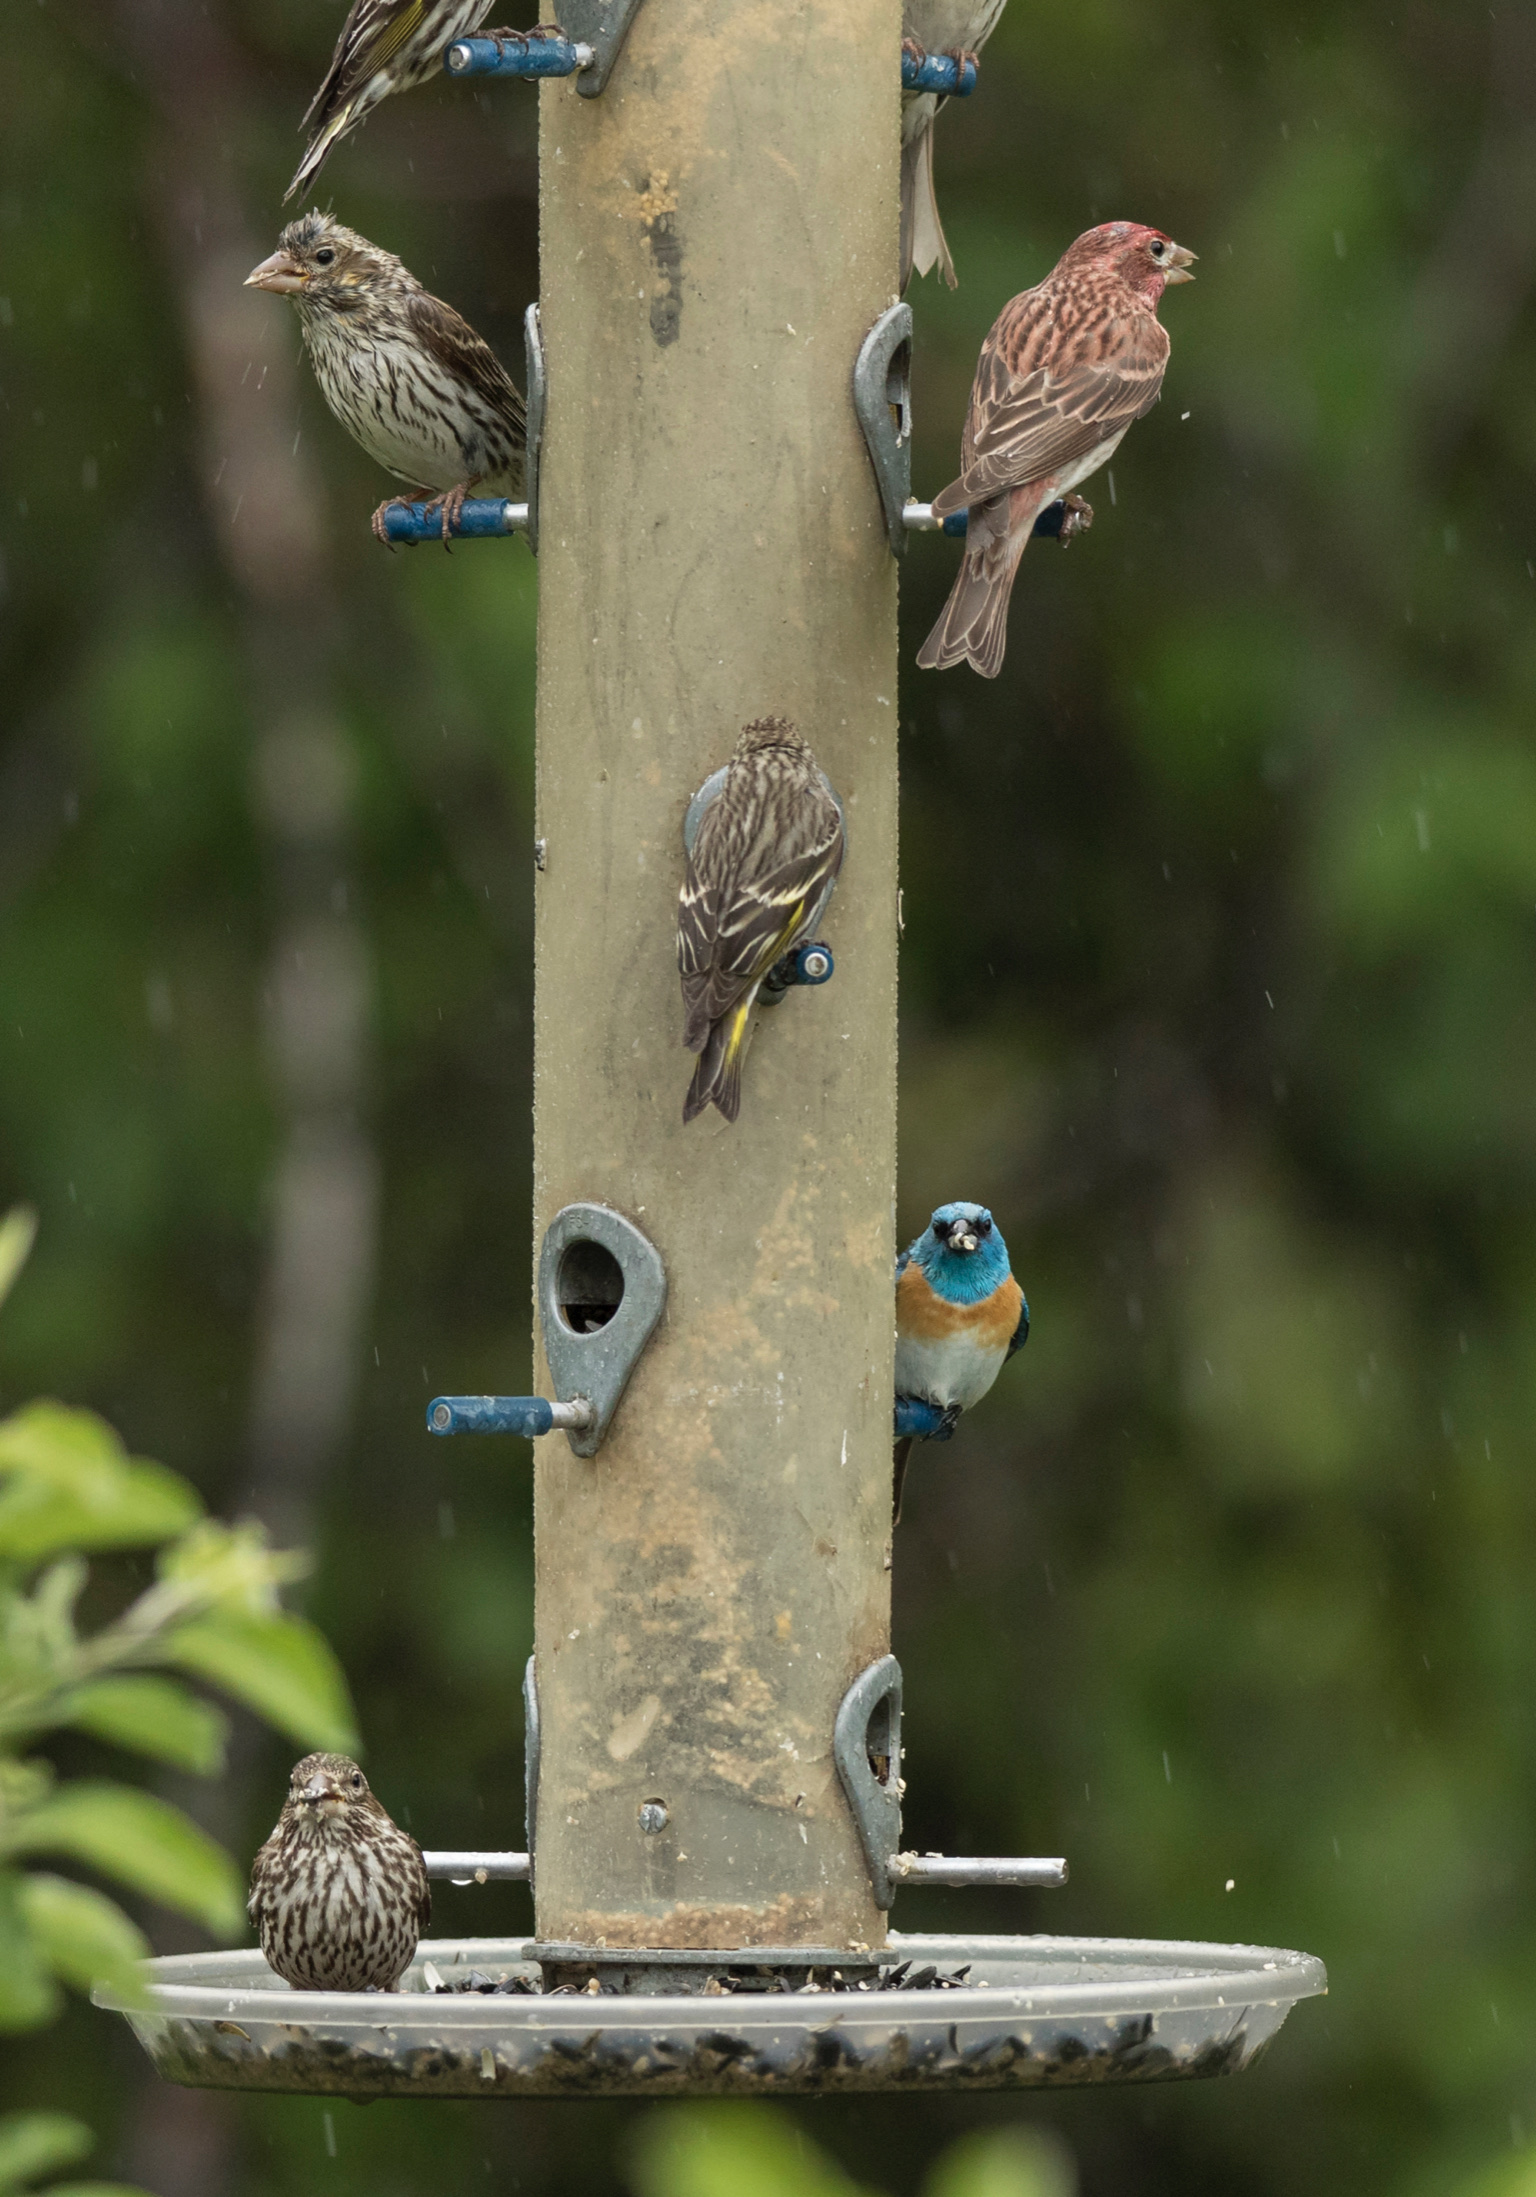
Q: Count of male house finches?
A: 1